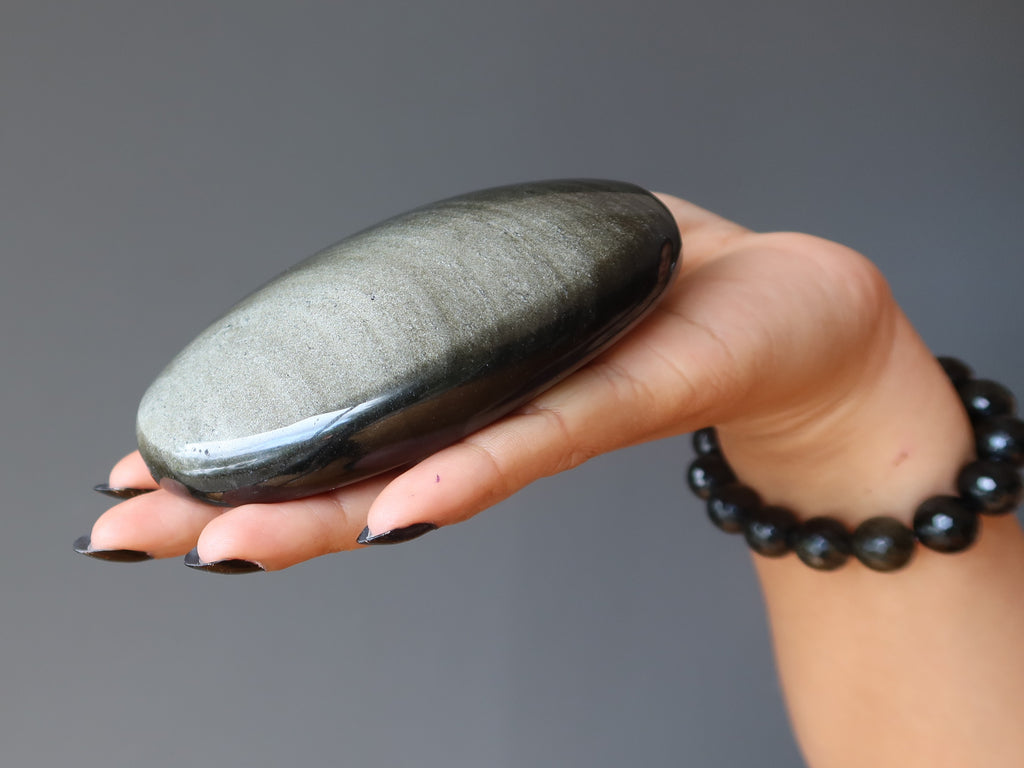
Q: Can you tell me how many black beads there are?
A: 11